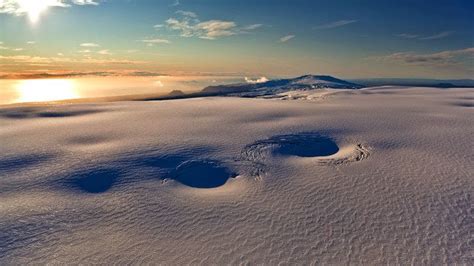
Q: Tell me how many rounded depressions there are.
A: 3